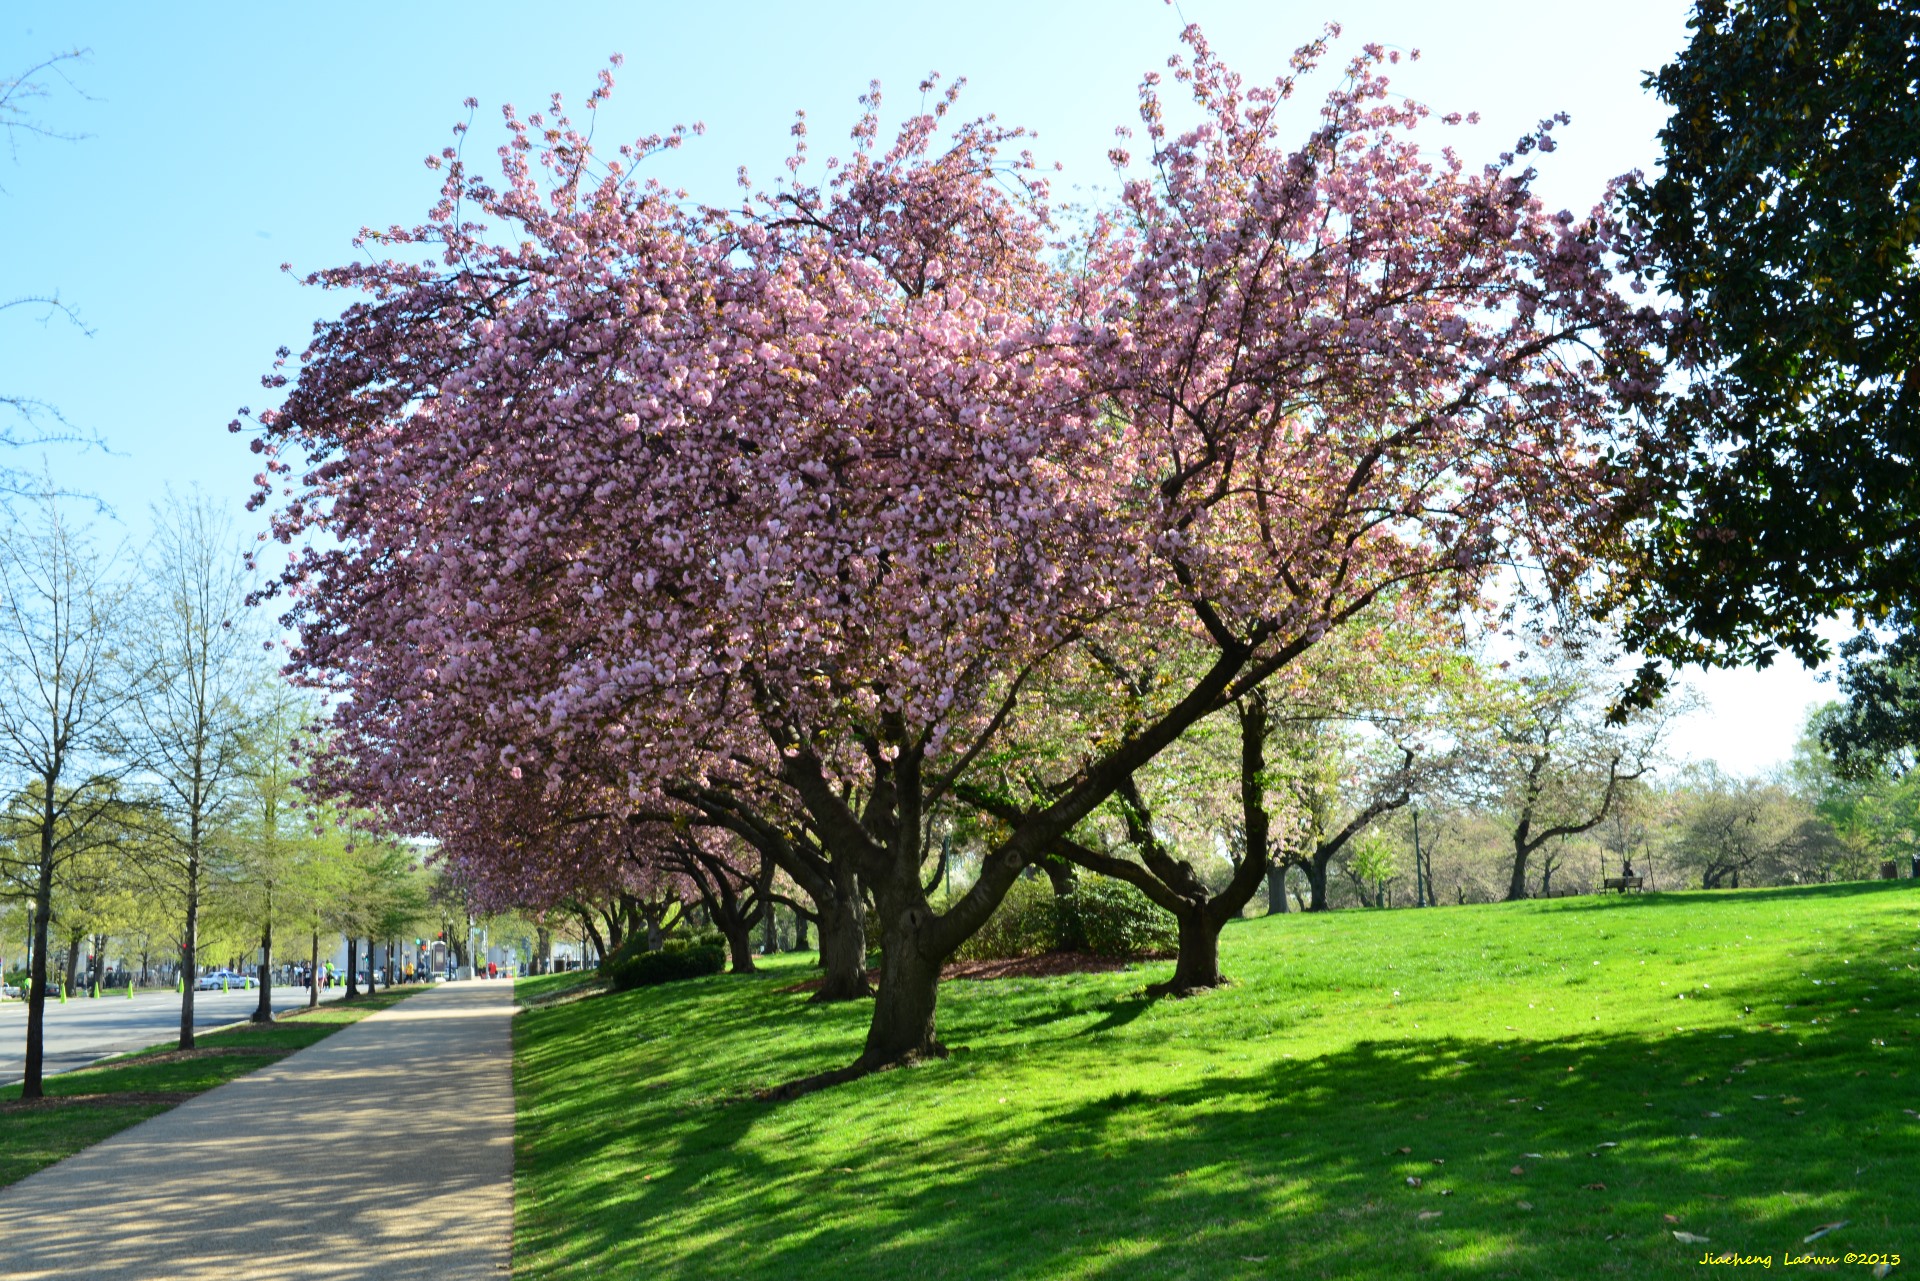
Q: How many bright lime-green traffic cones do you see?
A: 8